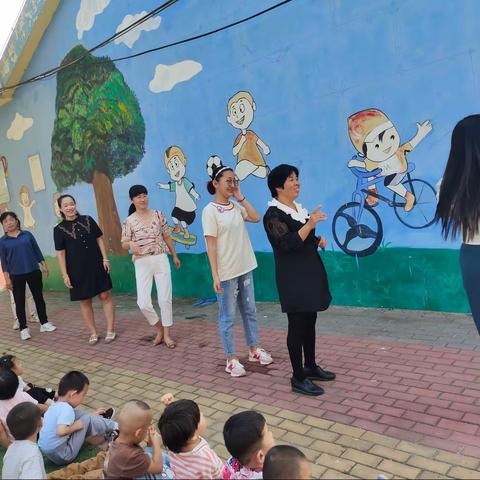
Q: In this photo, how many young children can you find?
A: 8